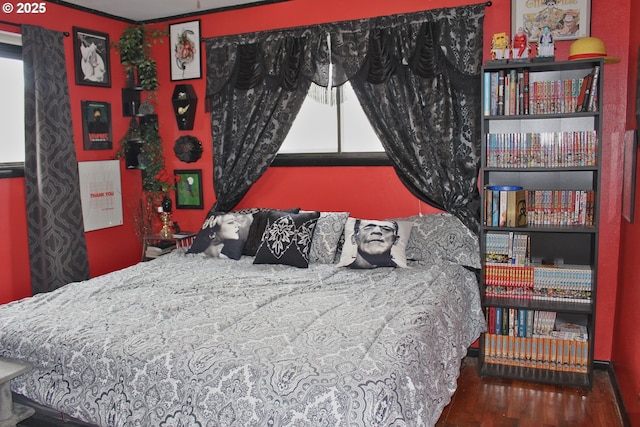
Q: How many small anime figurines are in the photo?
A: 3